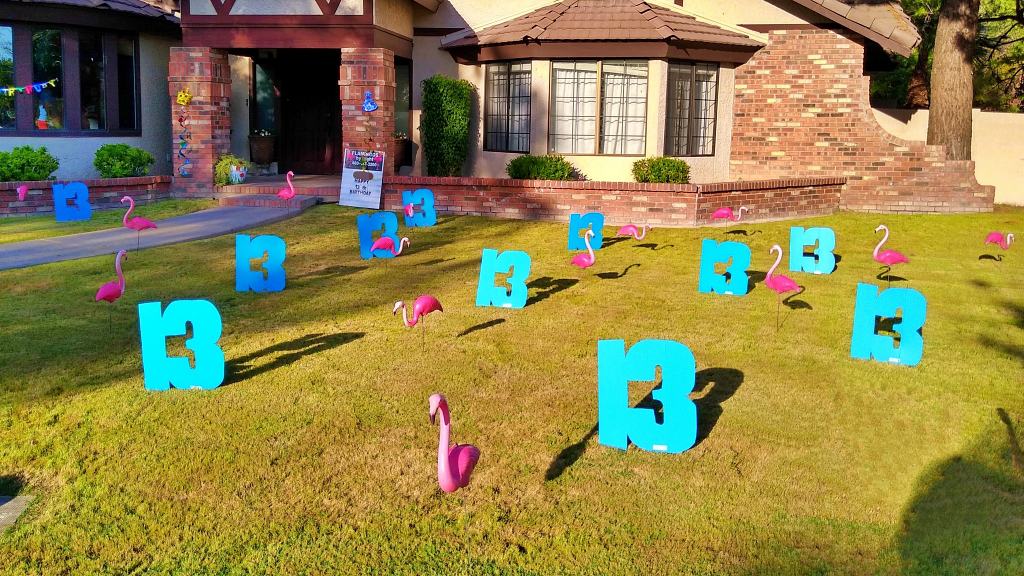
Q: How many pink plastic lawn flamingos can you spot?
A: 14